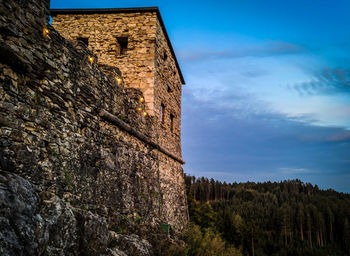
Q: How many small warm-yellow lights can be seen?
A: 6